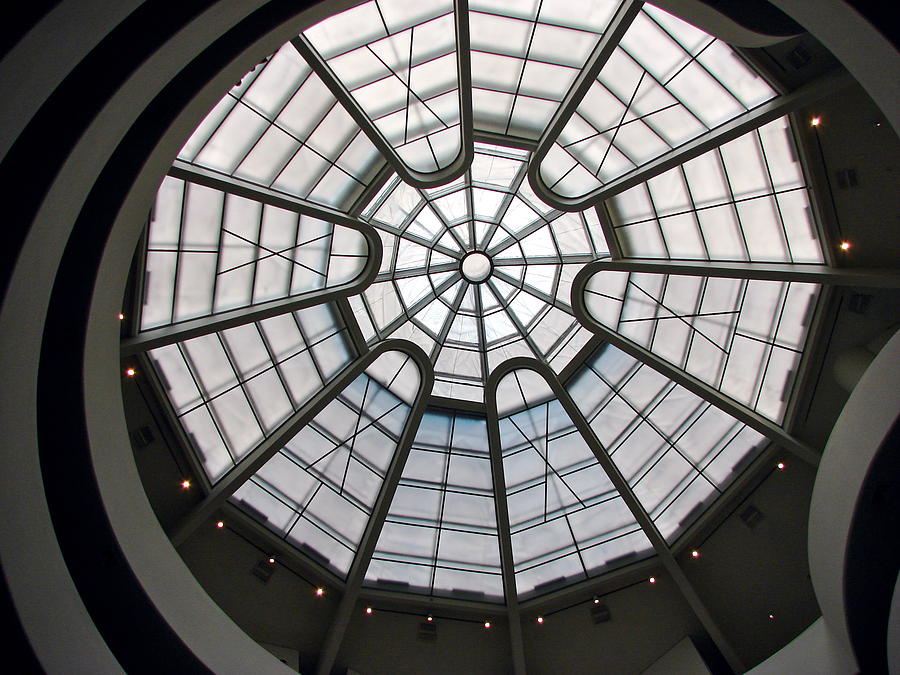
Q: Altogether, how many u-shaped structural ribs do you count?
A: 6